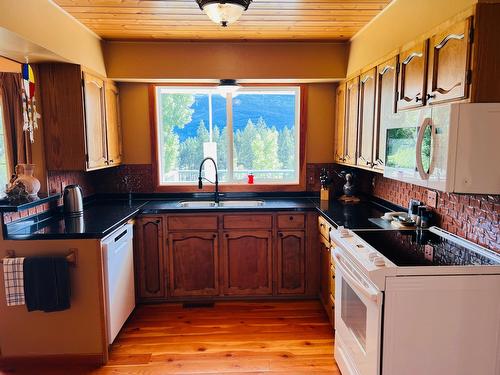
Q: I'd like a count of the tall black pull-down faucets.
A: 1